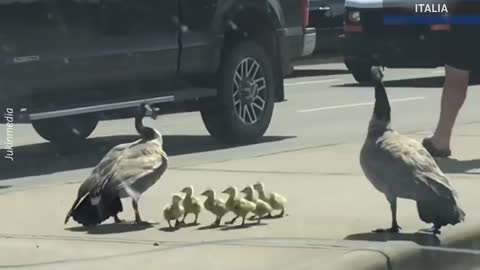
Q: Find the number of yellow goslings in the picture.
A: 6